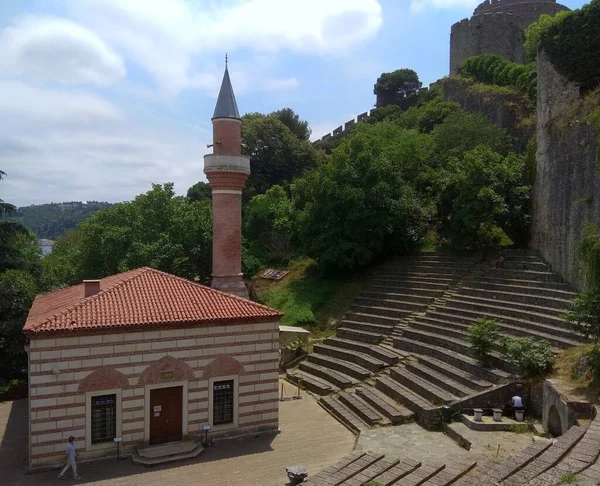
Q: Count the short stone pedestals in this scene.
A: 3